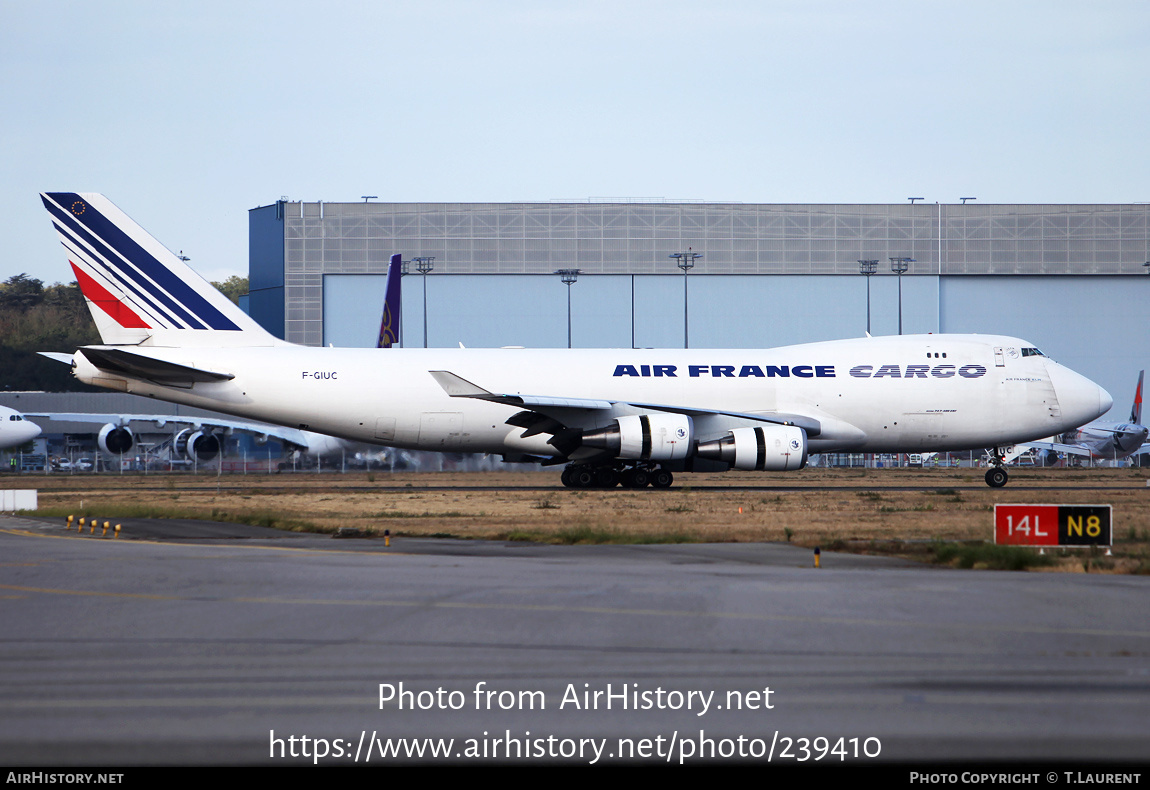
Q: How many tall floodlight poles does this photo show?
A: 6